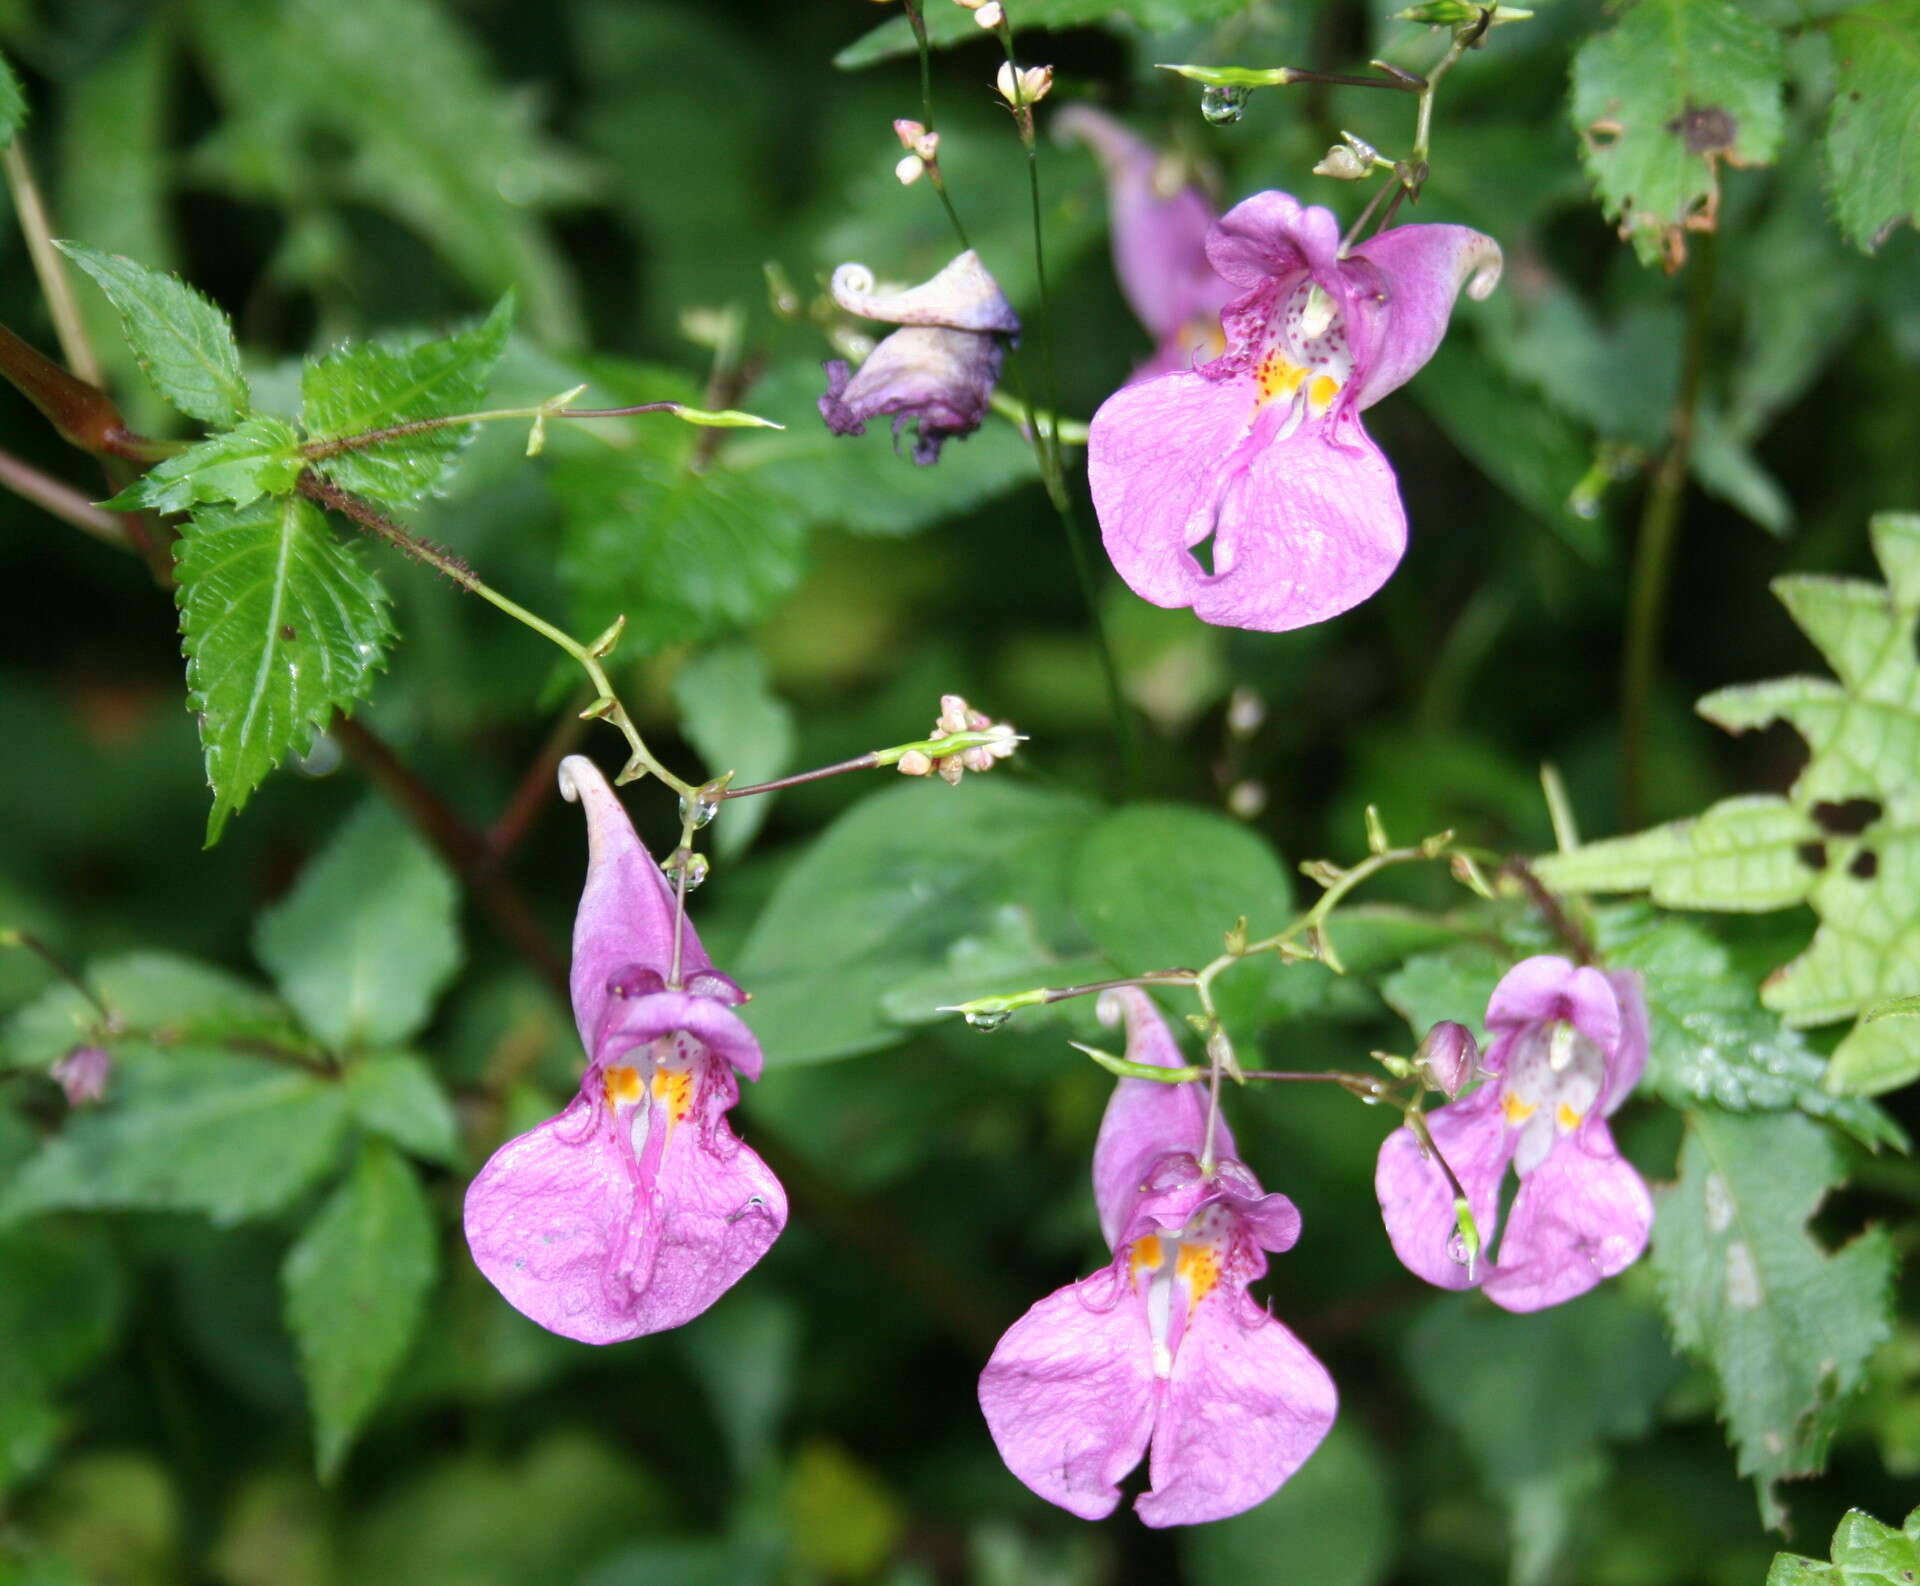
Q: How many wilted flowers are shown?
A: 1